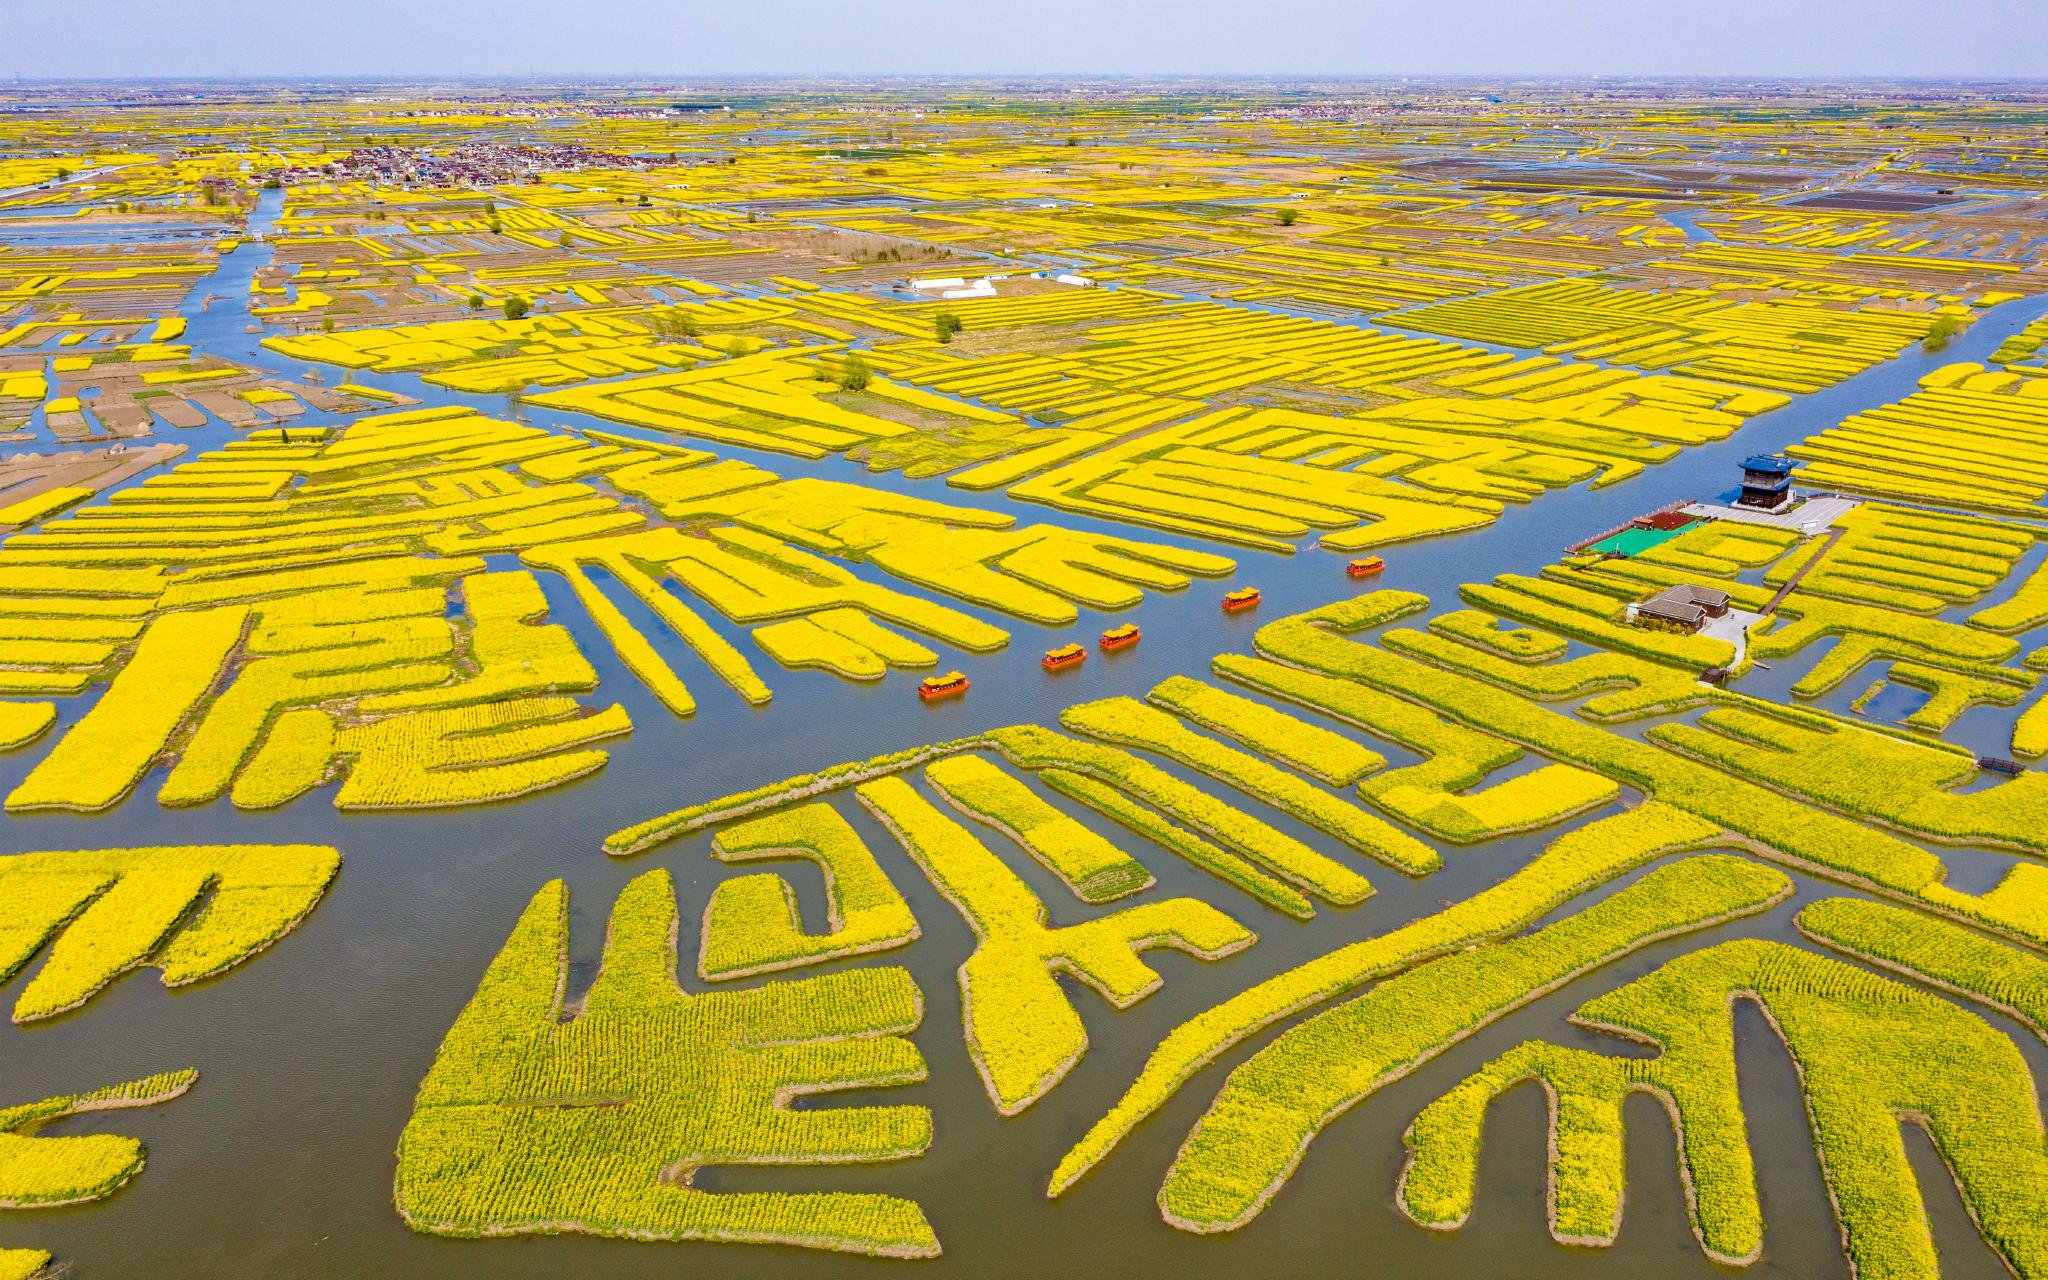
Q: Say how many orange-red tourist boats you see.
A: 5